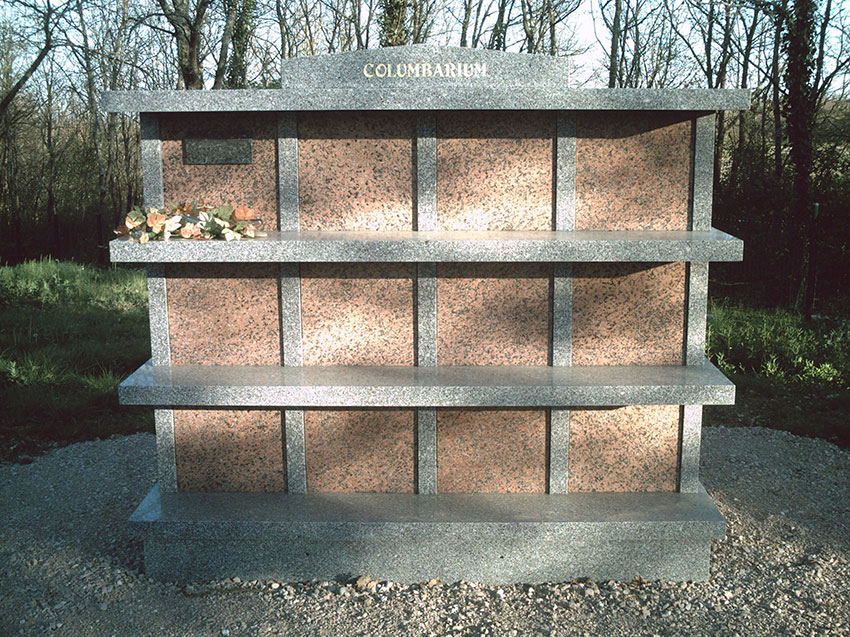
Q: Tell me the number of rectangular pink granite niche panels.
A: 12